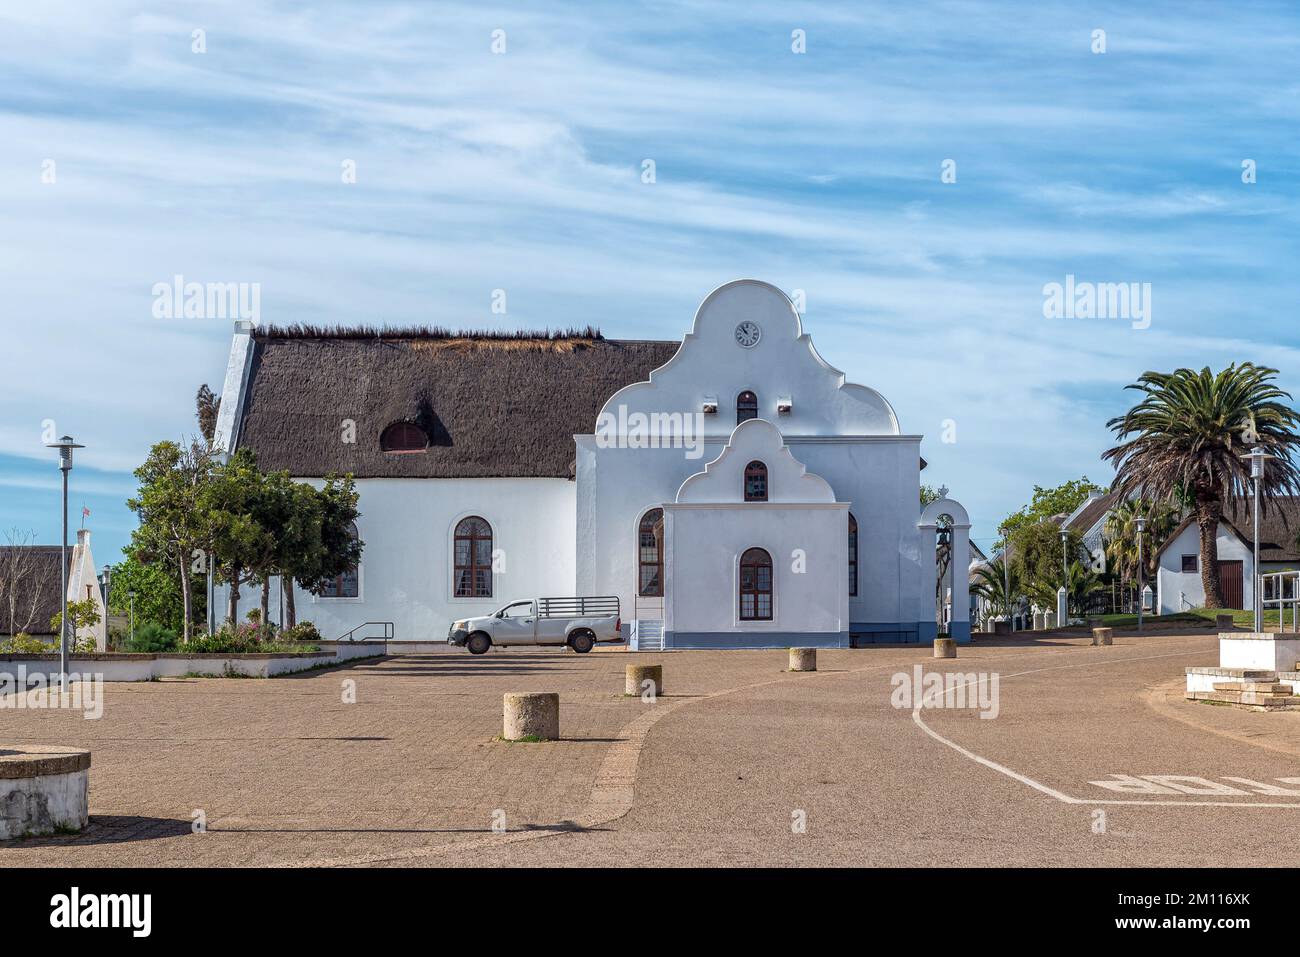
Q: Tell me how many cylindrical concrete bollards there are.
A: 5